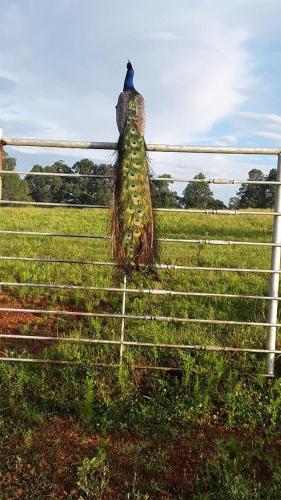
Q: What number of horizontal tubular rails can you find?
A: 9